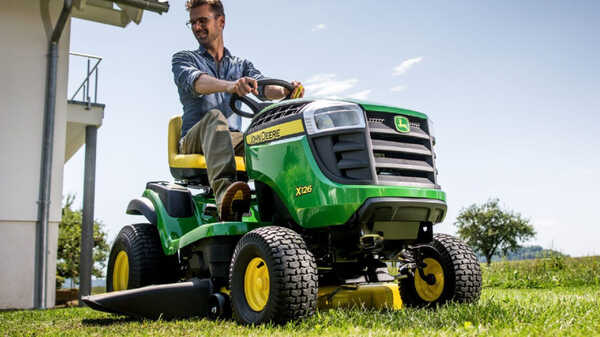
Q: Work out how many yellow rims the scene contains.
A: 3